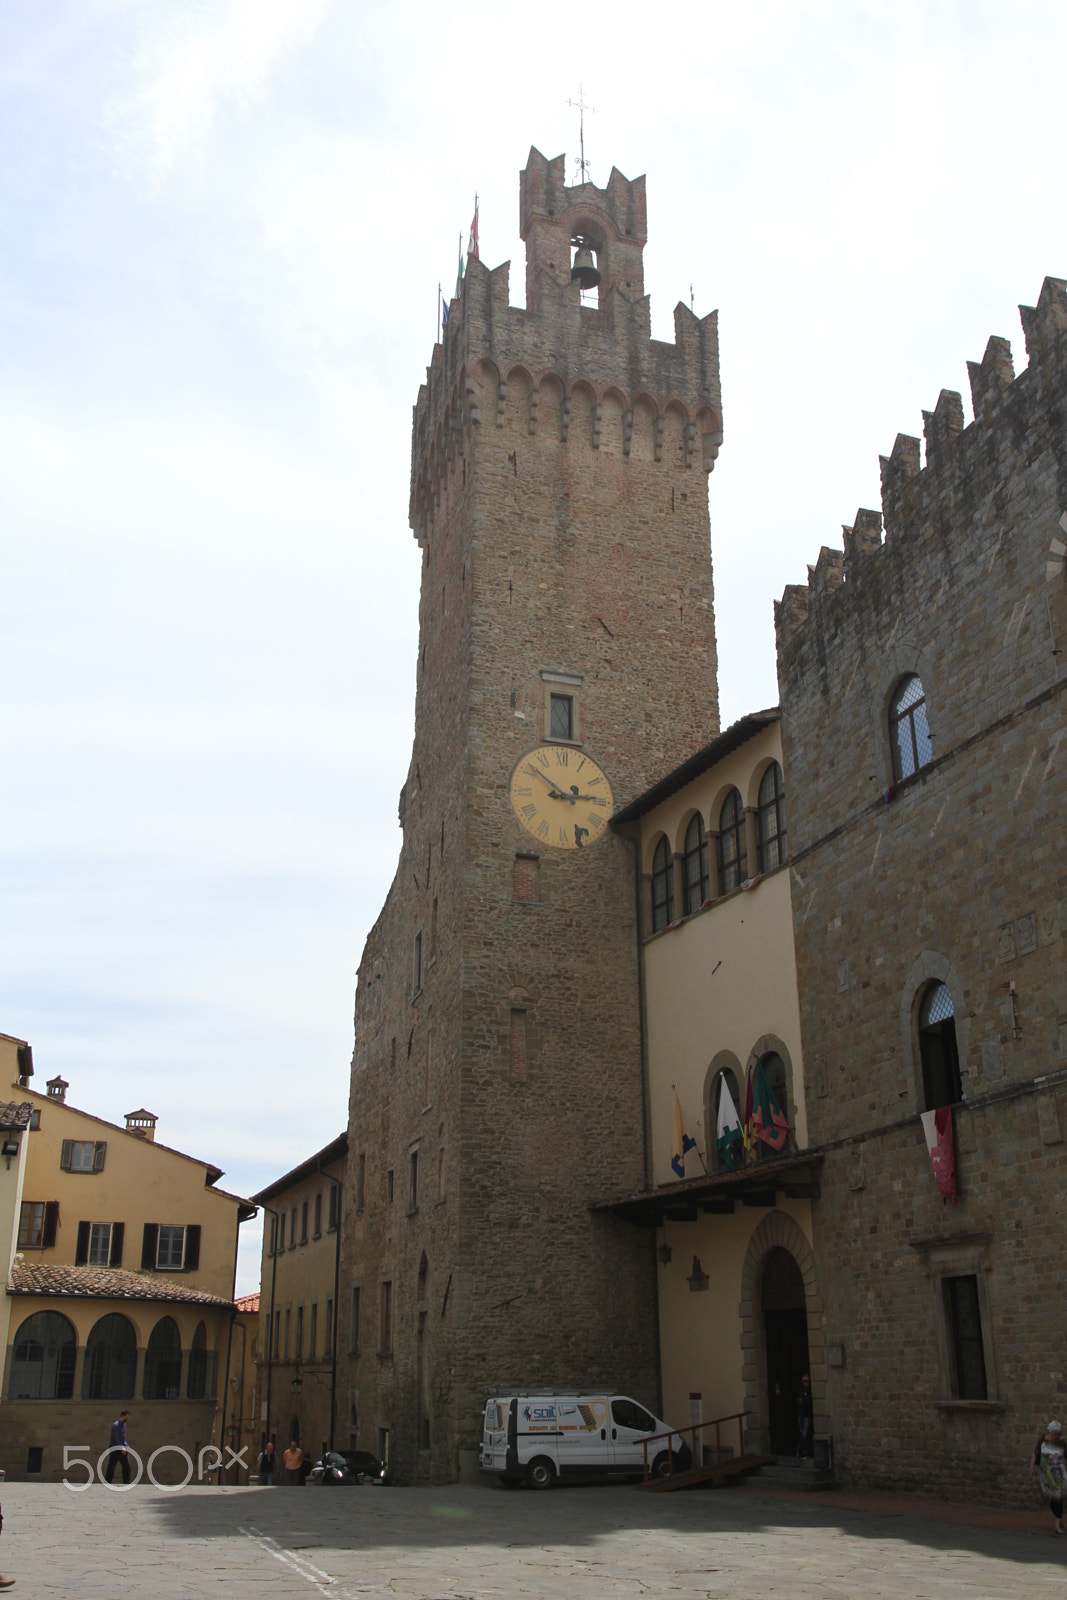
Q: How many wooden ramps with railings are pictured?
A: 1